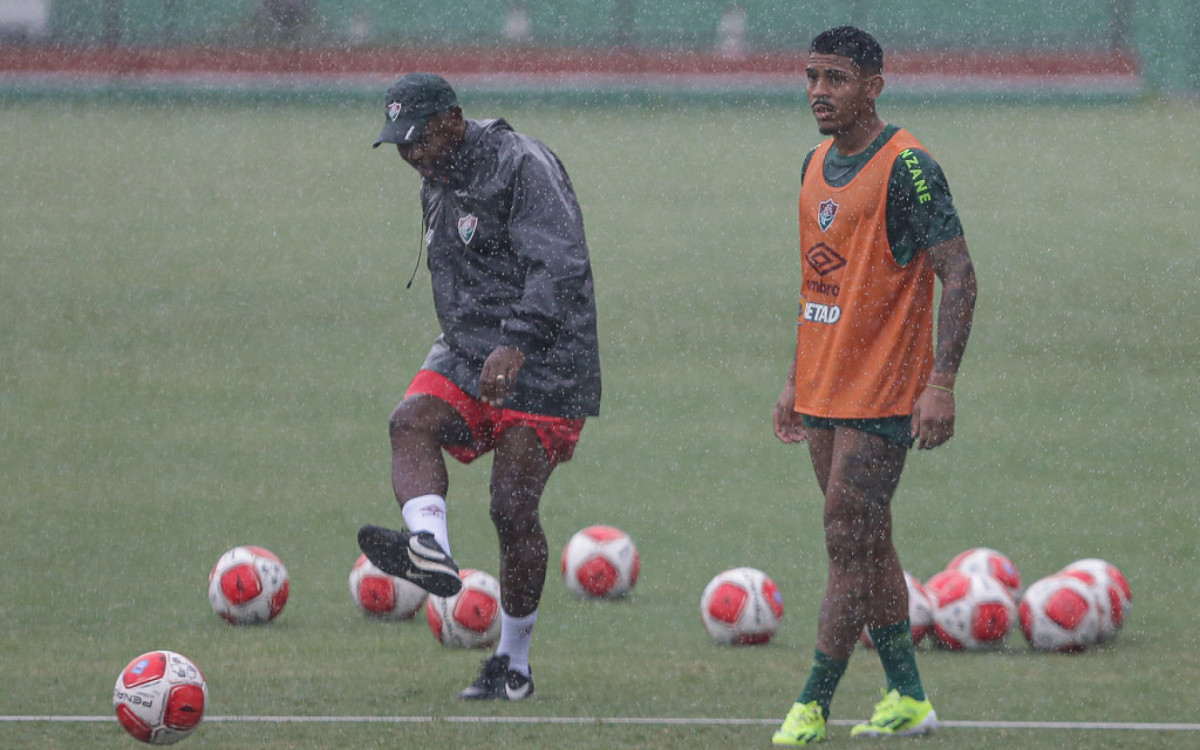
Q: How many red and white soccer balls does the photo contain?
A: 11